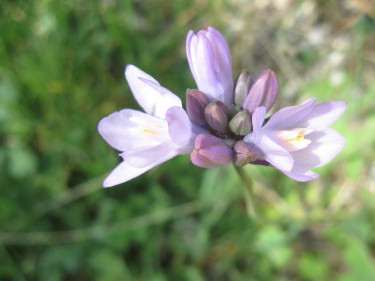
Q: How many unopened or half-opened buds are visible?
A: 8